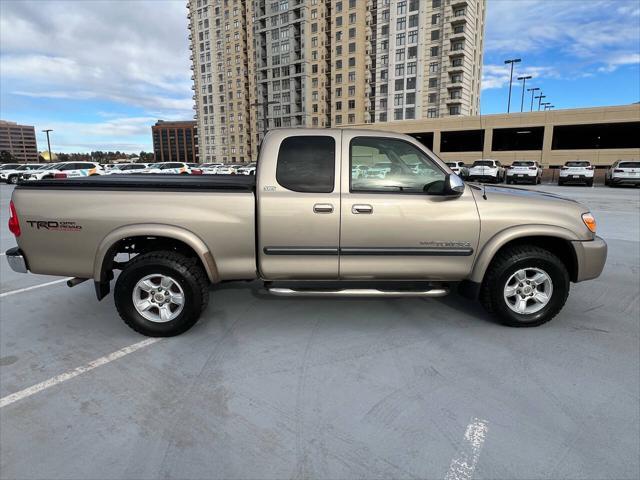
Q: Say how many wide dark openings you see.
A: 4